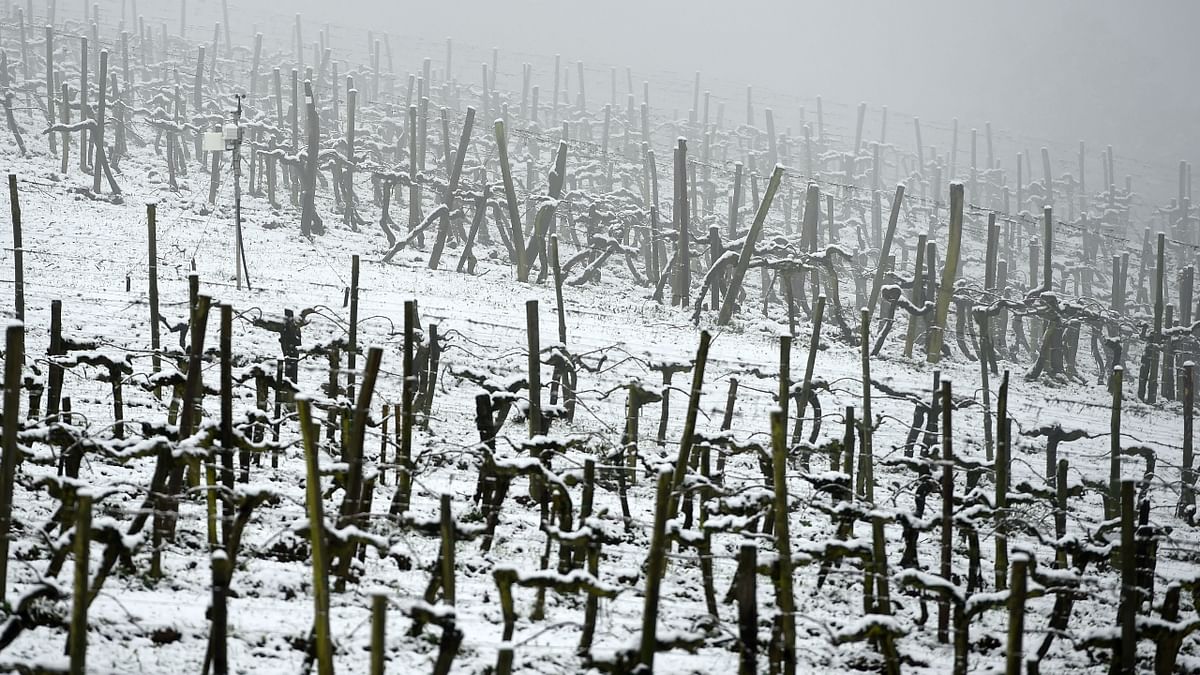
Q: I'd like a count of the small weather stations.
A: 1